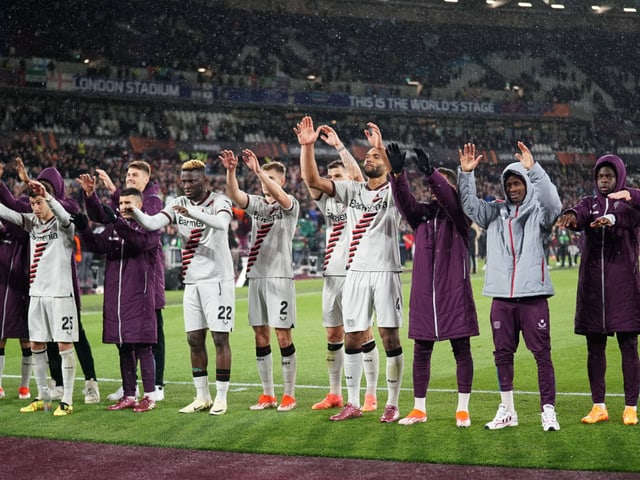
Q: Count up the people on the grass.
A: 12